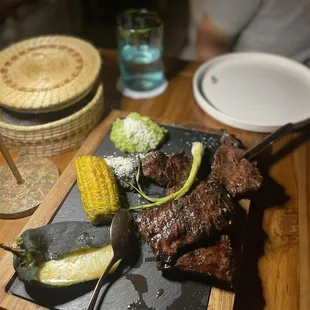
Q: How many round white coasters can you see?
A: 1